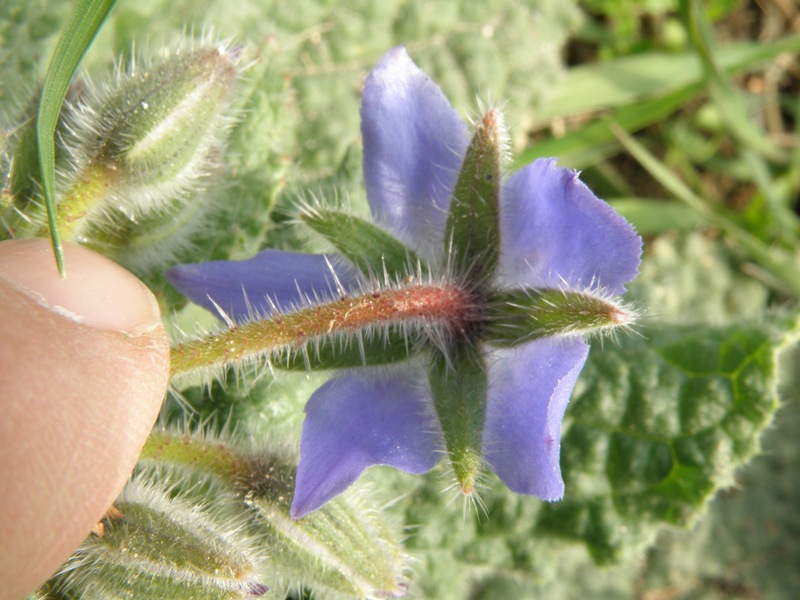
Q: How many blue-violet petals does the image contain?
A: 5